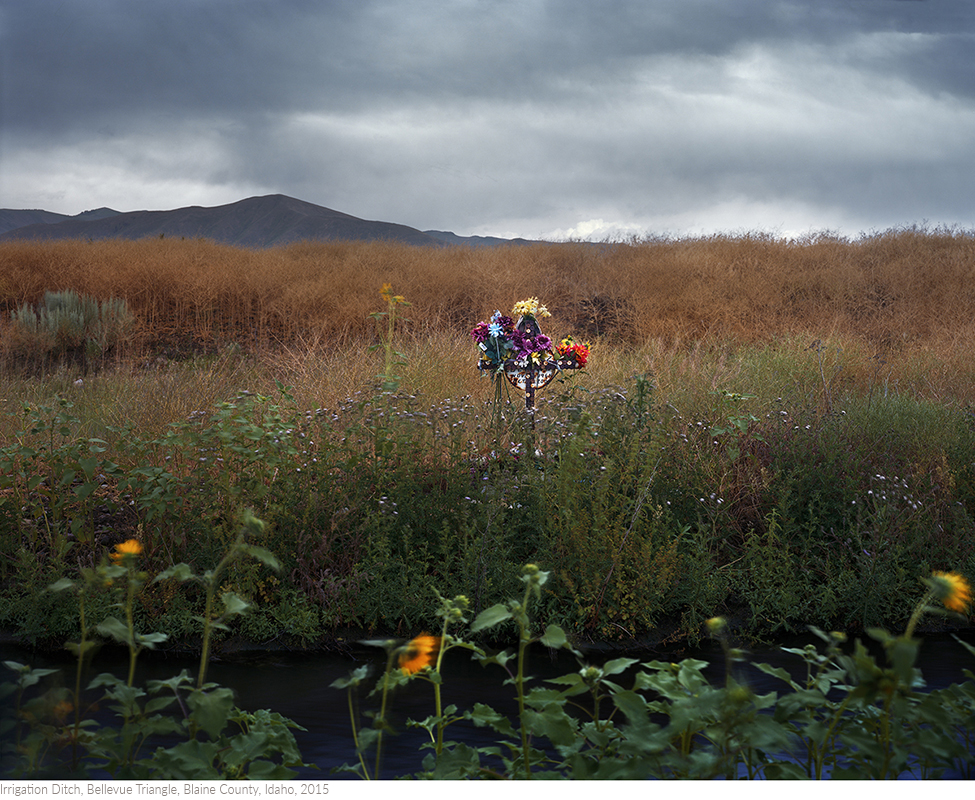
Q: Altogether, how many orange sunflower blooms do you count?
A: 3